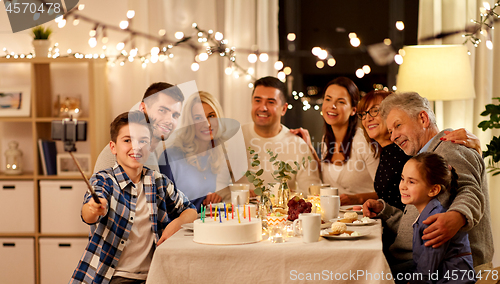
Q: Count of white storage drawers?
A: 4